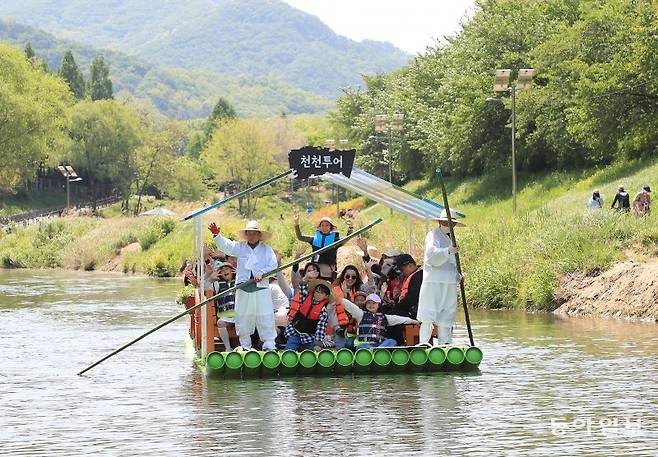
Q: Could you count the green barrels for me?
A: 15